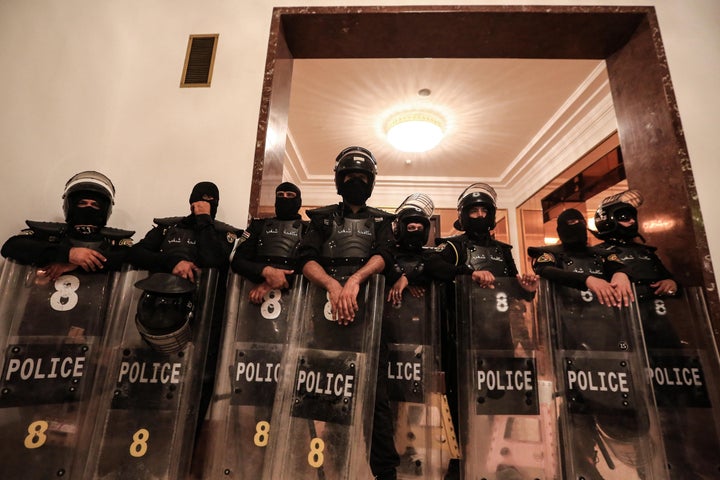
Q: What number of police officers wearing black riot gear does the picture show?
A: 8